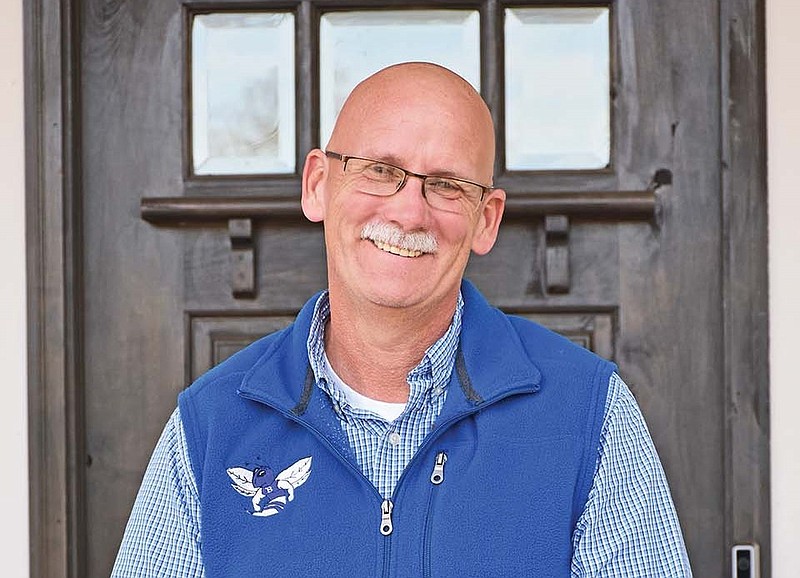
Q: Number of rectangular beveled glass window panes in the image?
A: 3